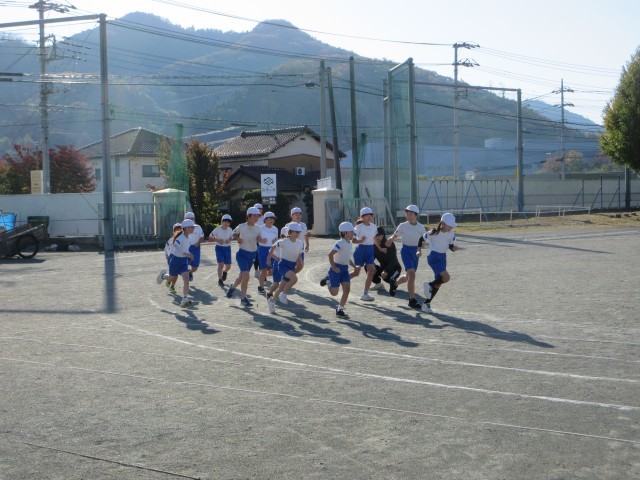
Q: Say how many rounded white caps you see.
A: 14